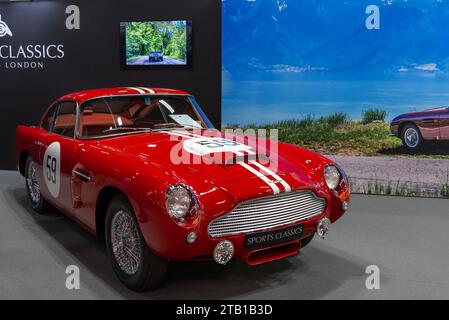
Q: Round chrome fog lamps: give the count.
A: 2